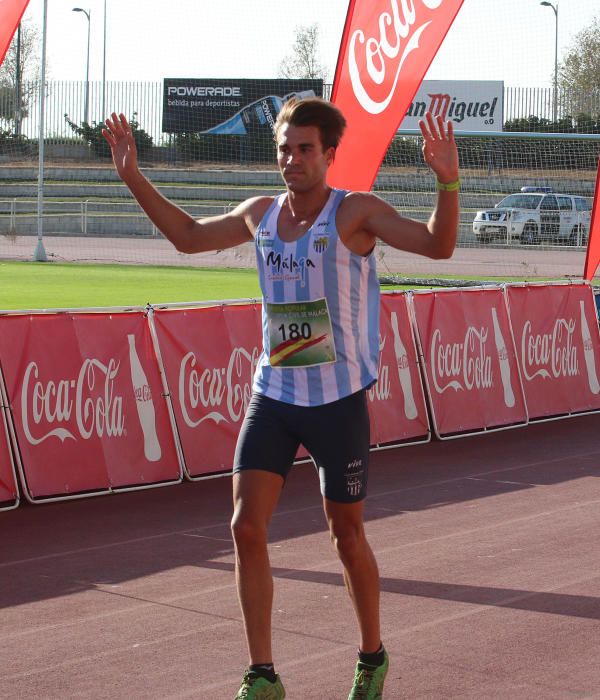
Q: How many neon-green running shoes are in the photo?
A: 2